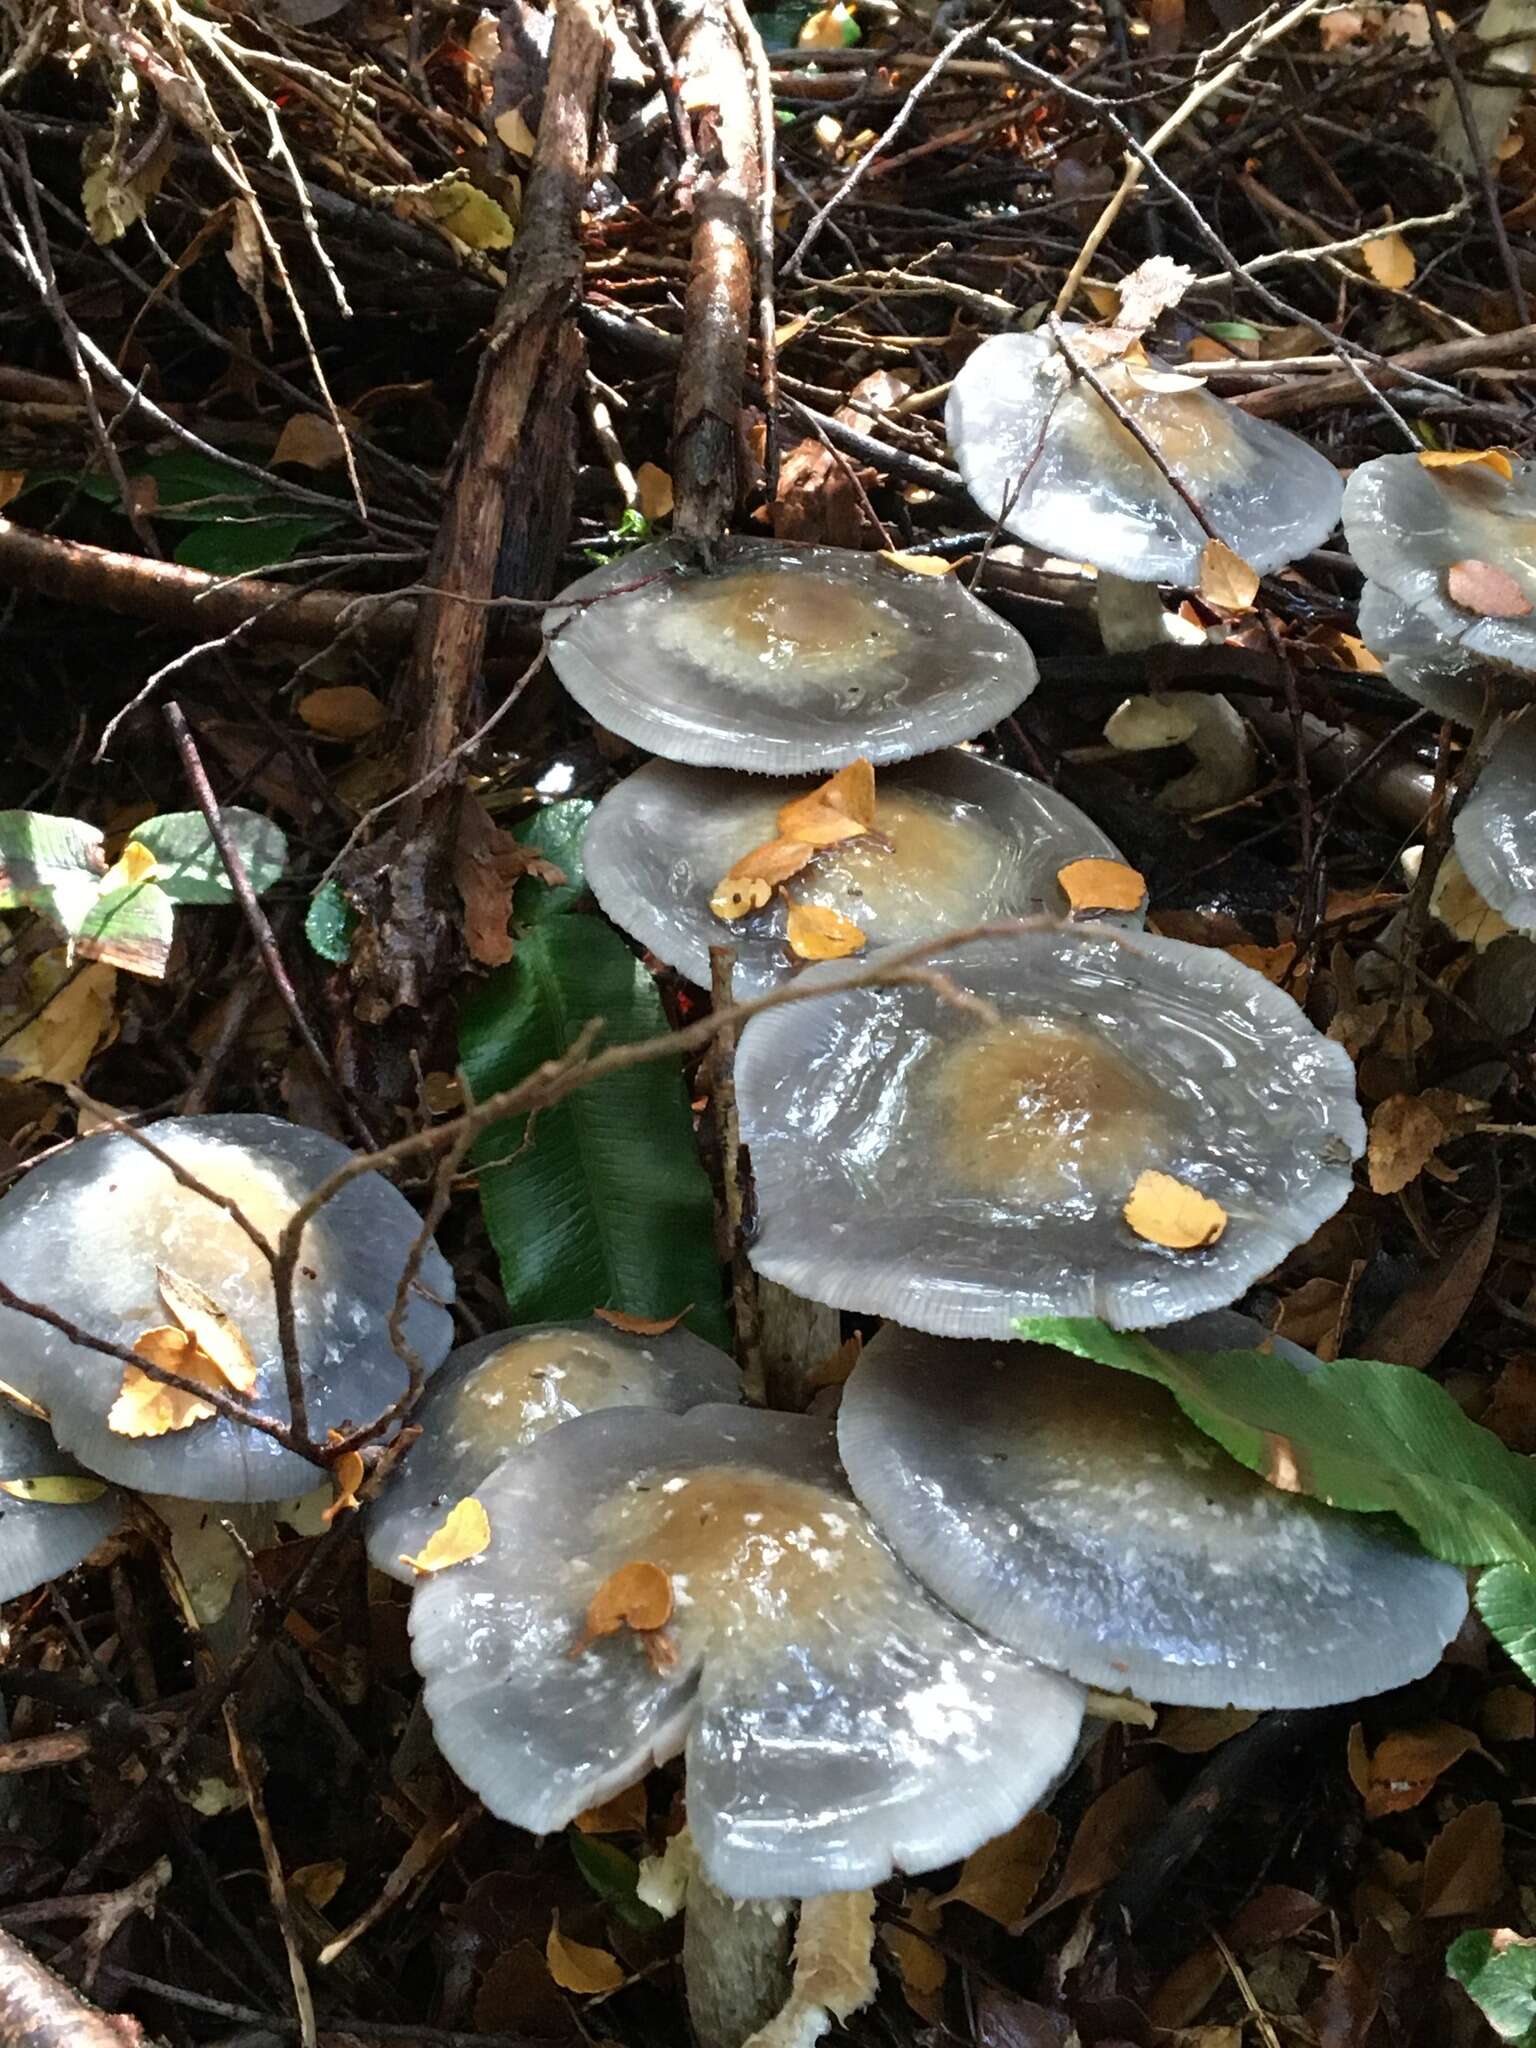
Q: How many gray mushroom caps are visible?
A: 12